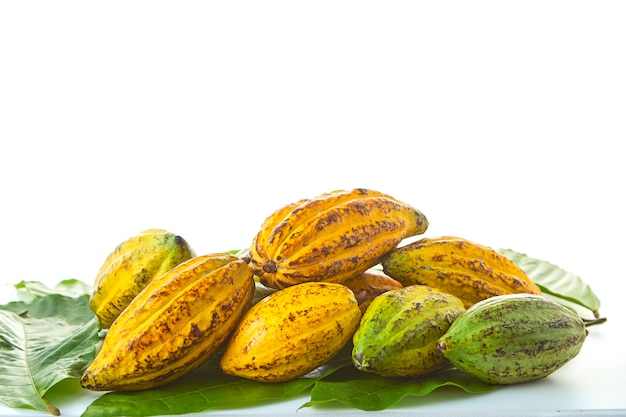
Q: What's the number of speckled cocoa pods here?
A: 8